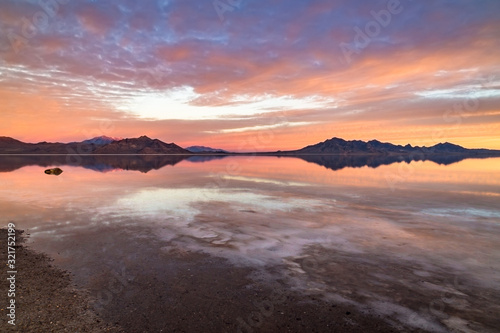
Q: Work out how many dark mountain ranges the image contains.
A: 2